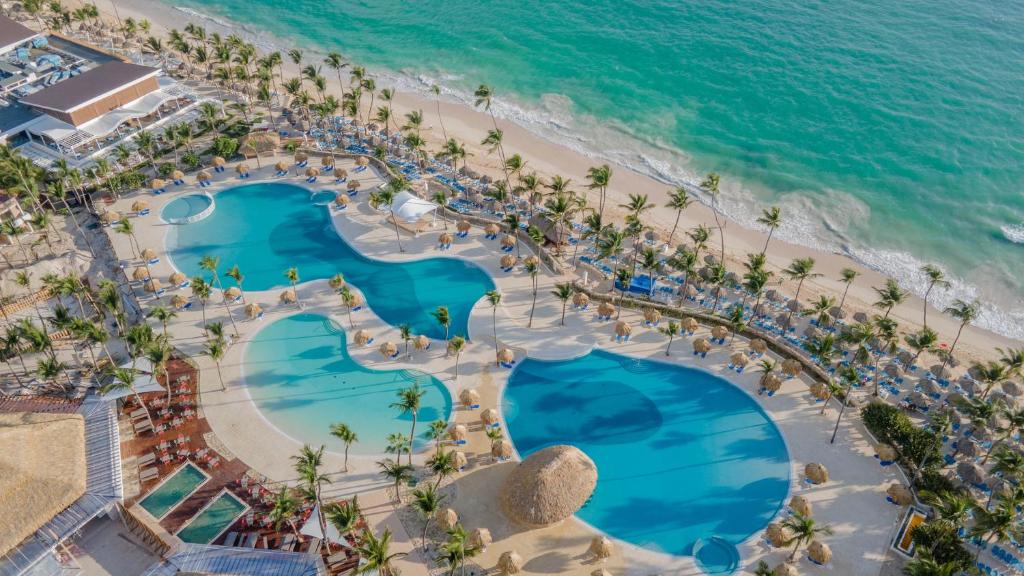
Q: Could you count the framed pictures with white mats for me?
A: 0